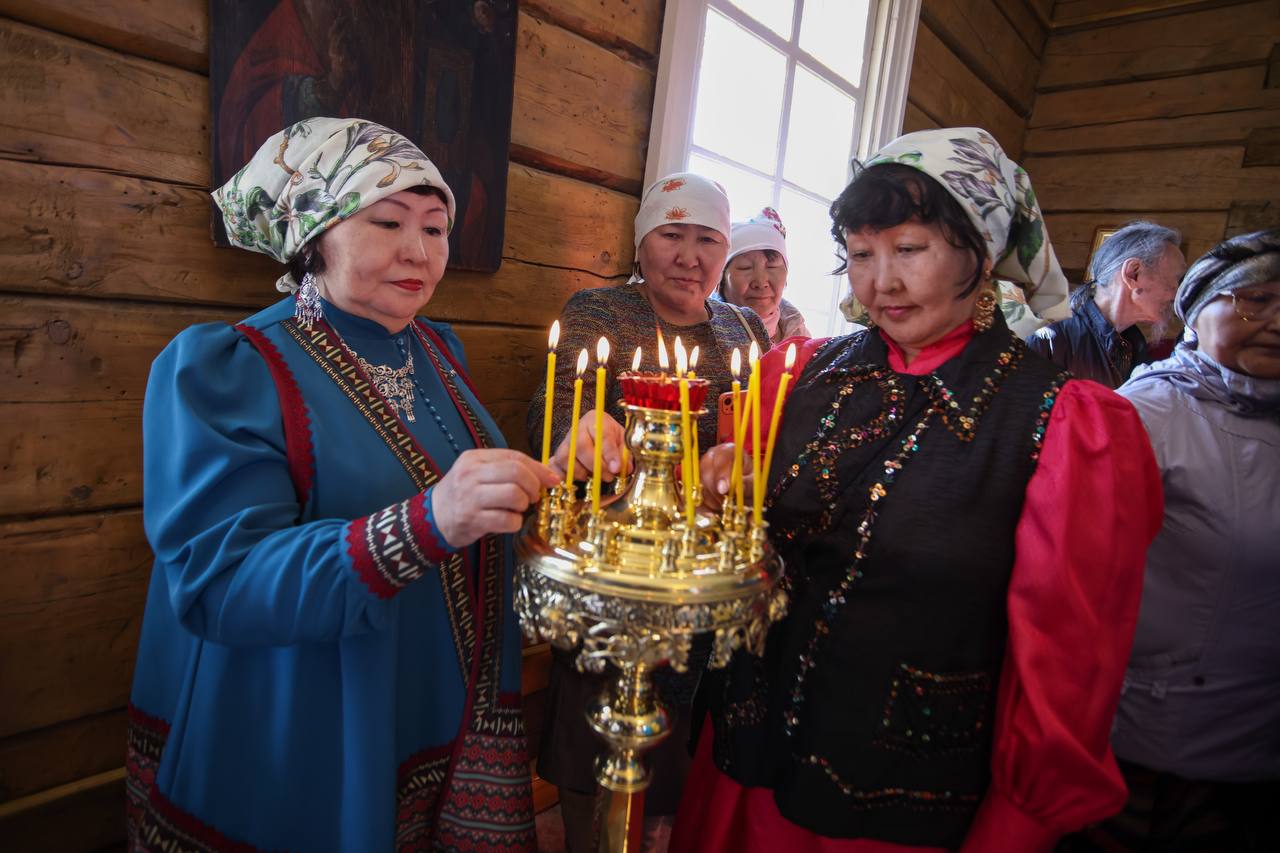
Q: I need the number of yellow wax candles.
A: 11